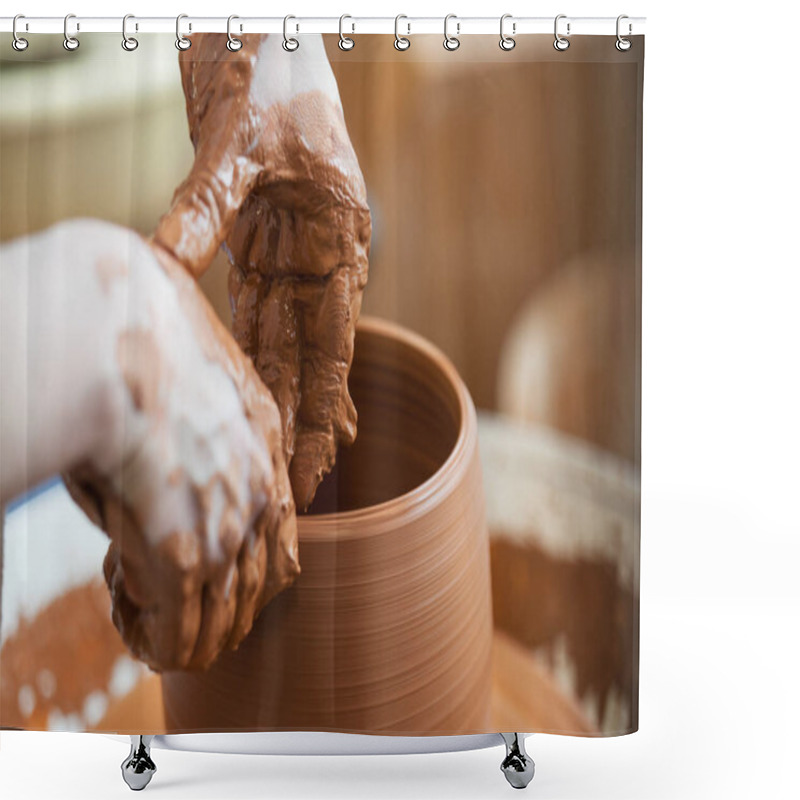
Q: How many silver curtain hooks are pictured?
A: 12